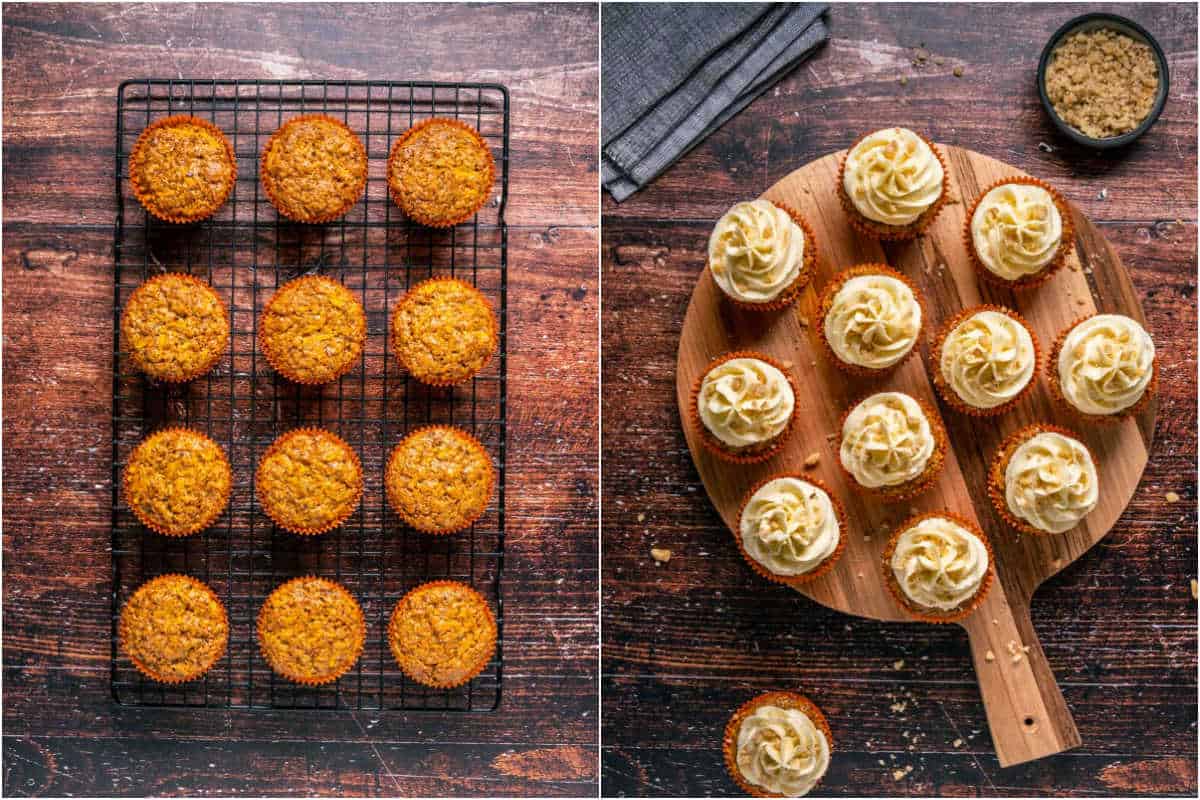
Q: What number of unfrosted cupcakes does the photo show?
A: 12